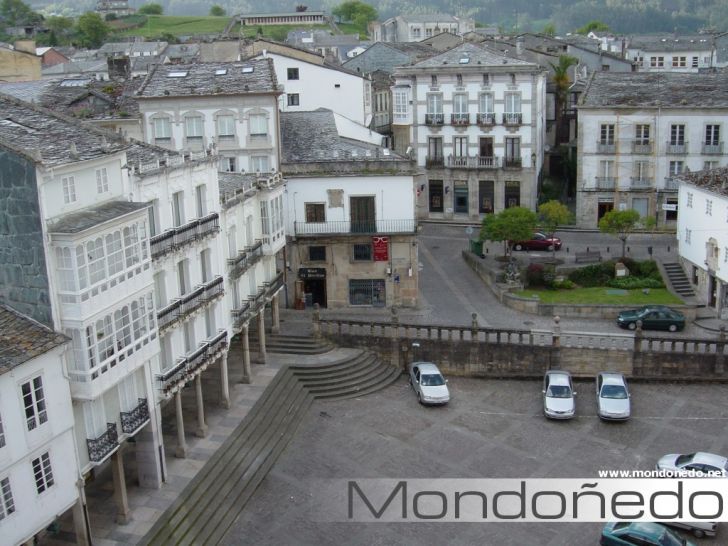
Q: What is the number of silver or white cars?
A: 5